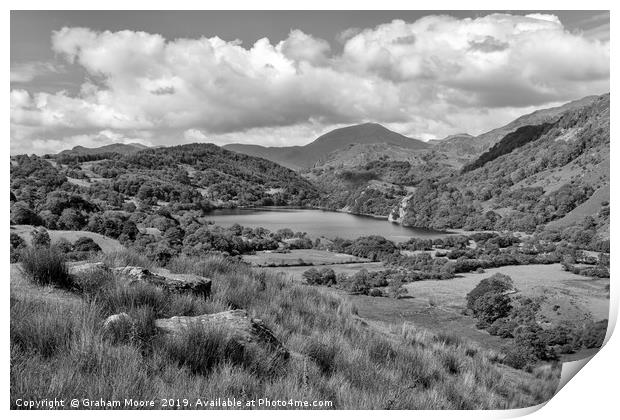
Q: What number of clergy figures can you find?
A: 0